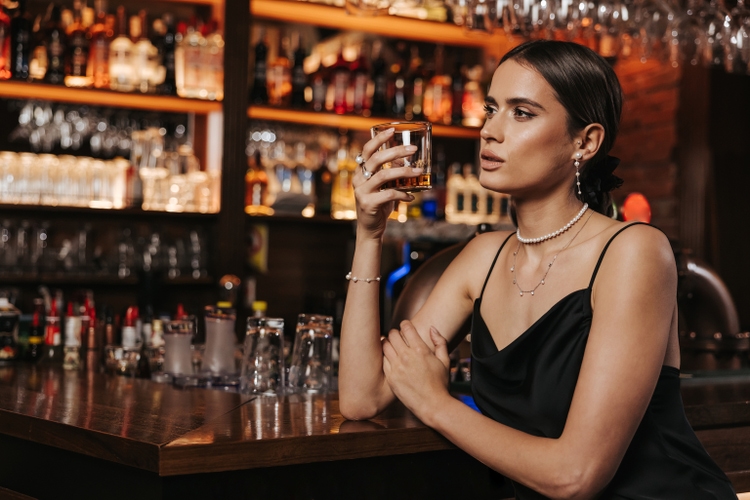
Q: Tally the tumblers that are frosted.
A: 2